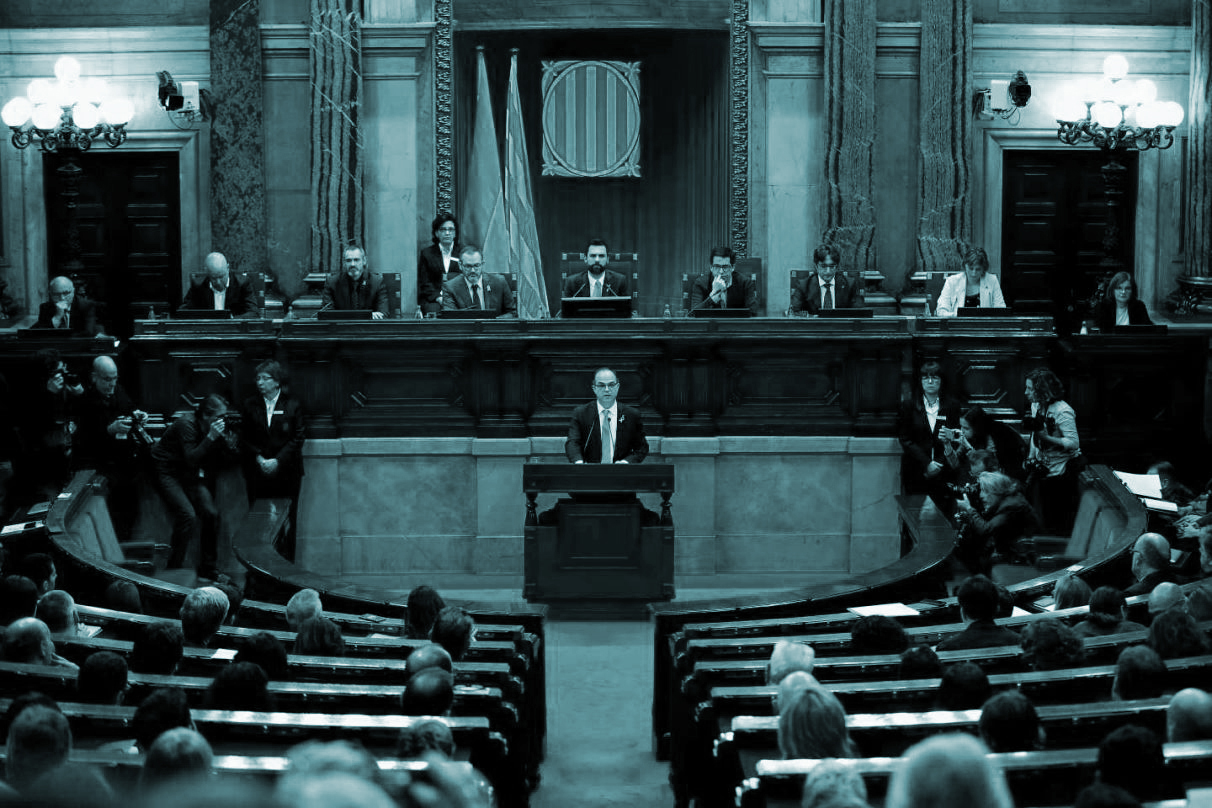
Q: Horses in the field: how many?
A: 0